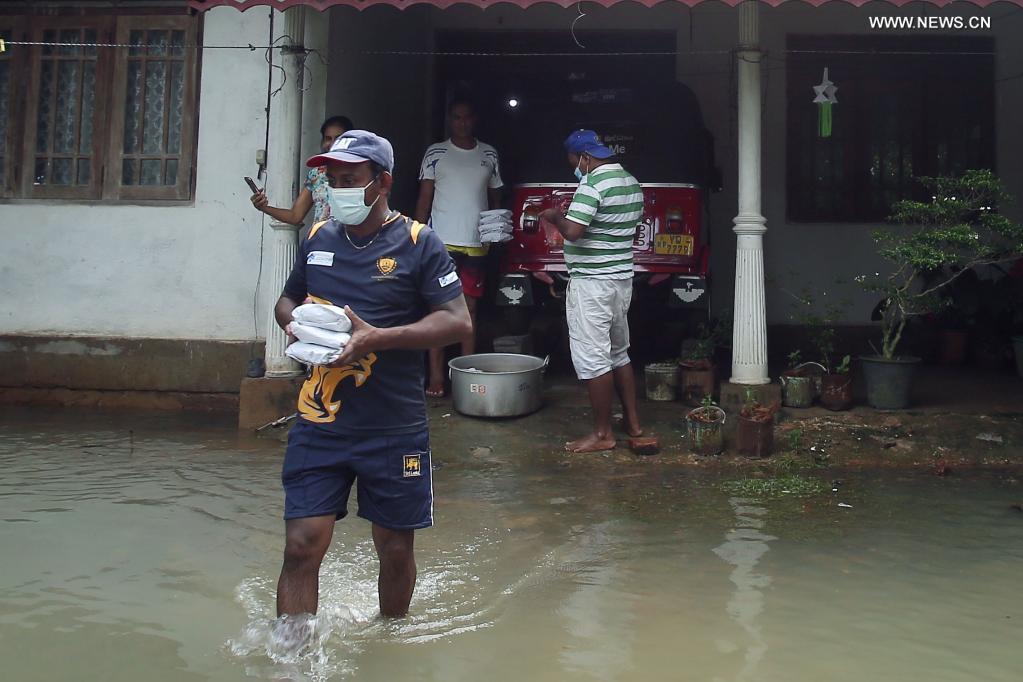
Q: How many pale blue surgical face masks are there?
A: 2